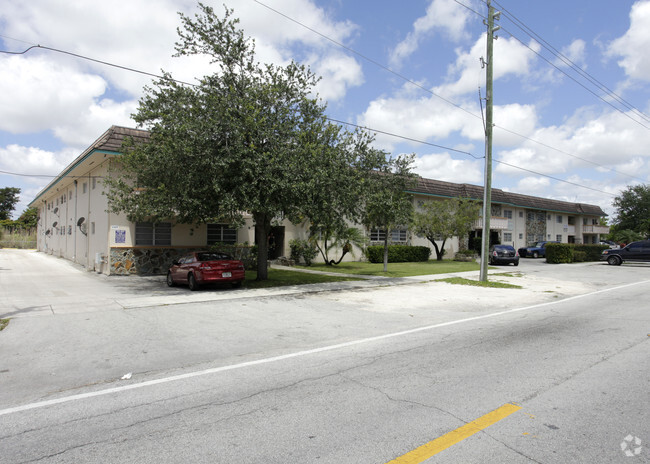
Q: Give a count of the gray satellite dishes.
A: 5